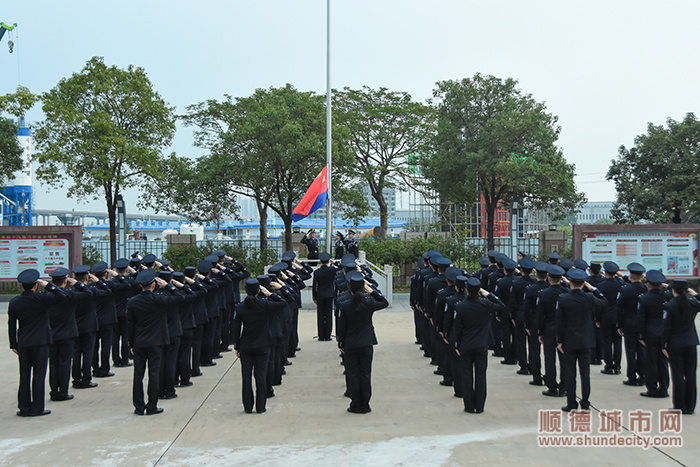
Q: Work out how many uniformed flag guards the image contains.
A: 3